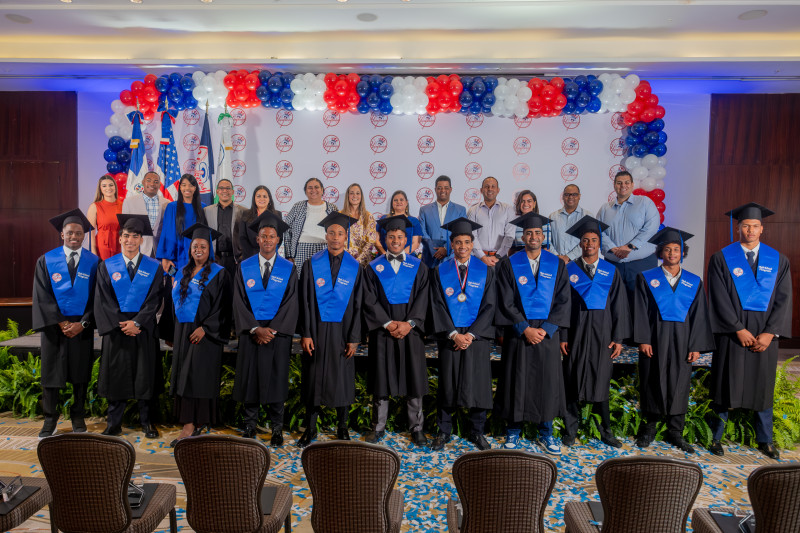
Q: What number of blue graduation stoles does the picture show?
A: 11